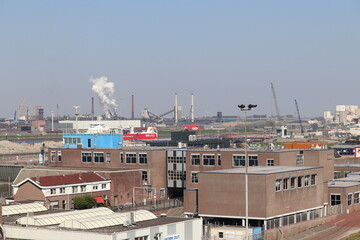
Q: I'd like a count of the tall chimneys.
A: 4